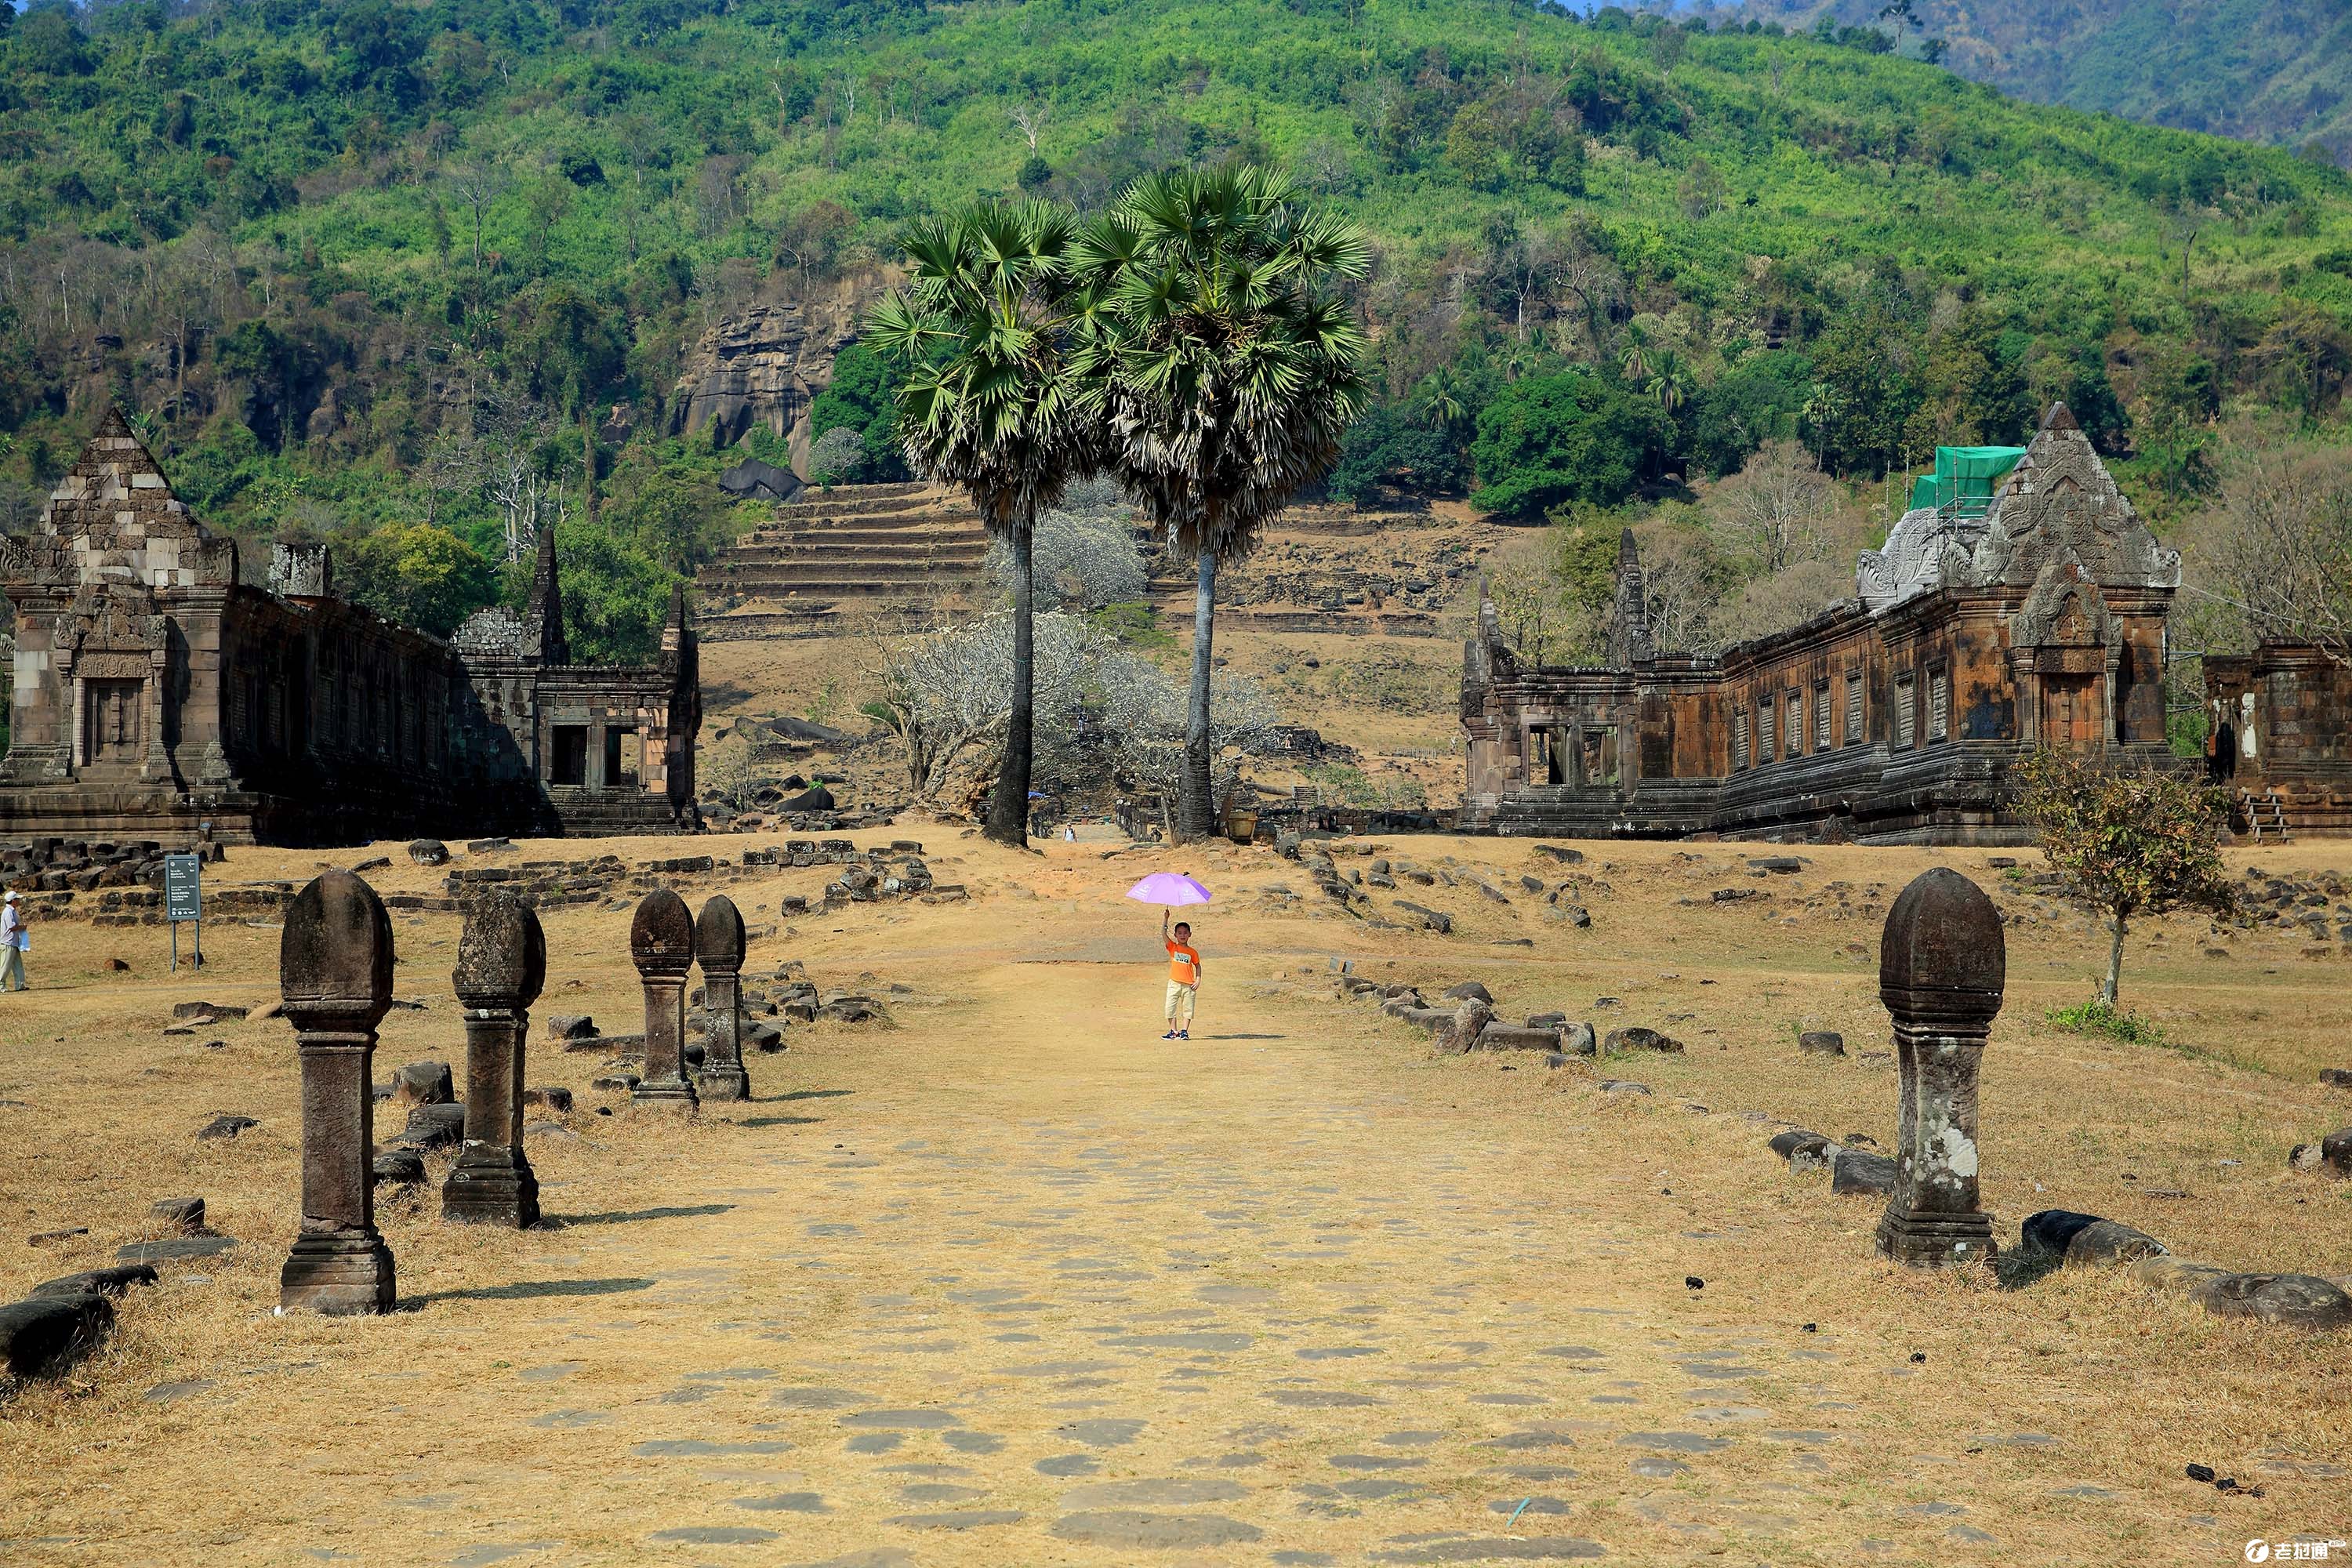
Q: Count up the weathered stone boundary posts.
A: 5